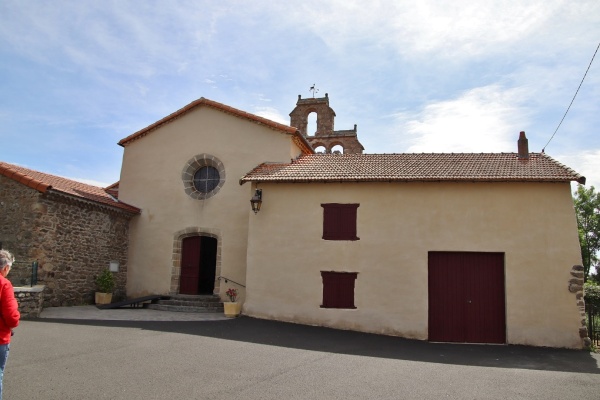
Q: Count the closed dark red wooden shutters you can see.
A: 2